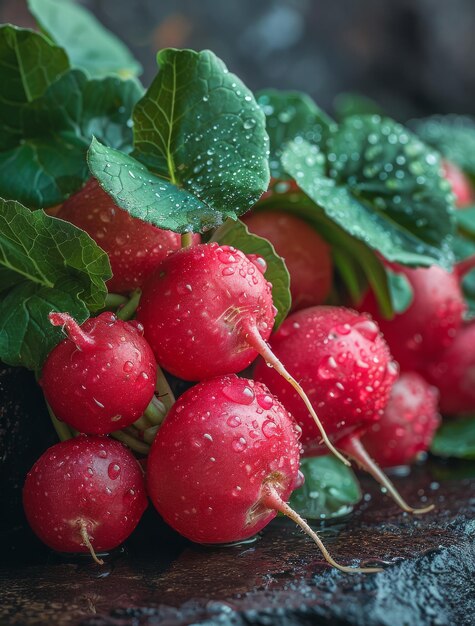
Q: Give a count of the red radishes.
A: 11